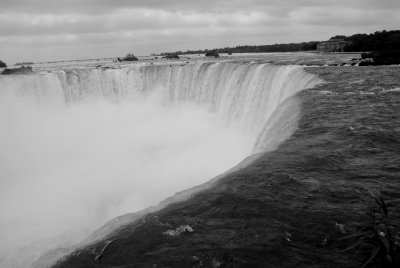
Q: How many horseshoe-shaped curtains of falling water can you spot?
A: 1